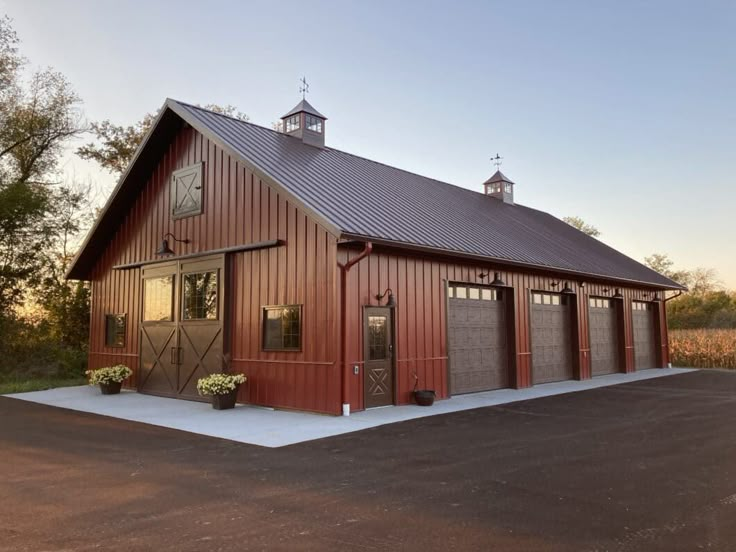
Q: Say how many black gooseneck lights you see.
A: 6